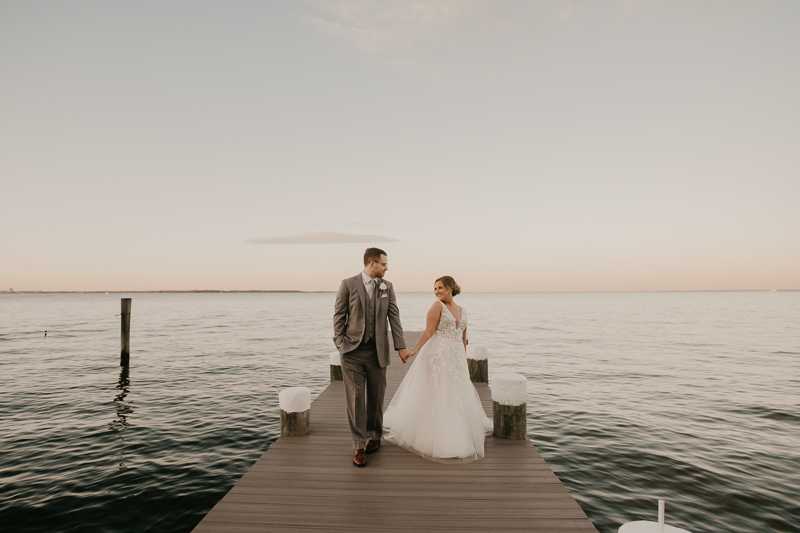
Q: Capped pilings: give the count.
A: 4